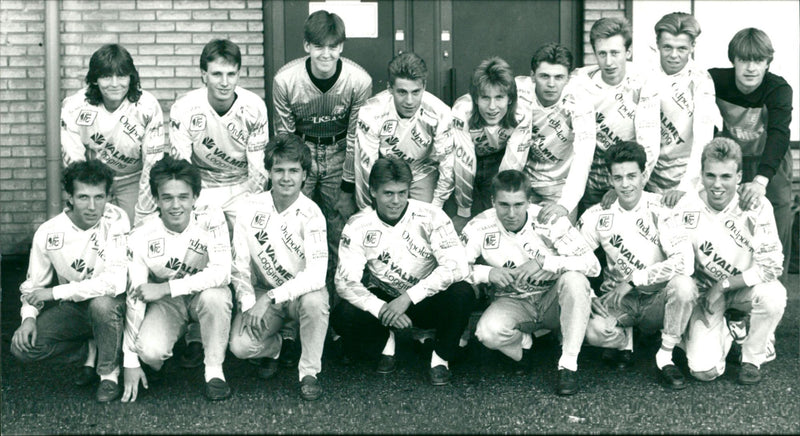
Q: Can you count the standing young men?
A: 9